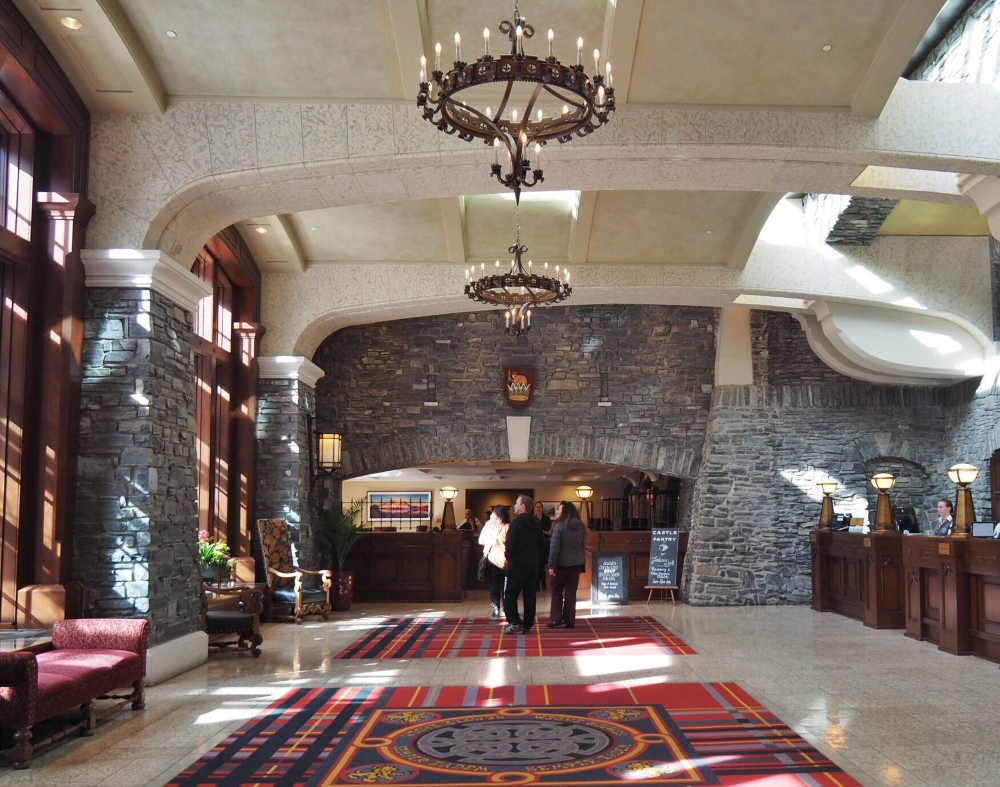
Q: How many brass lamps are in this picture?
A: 5